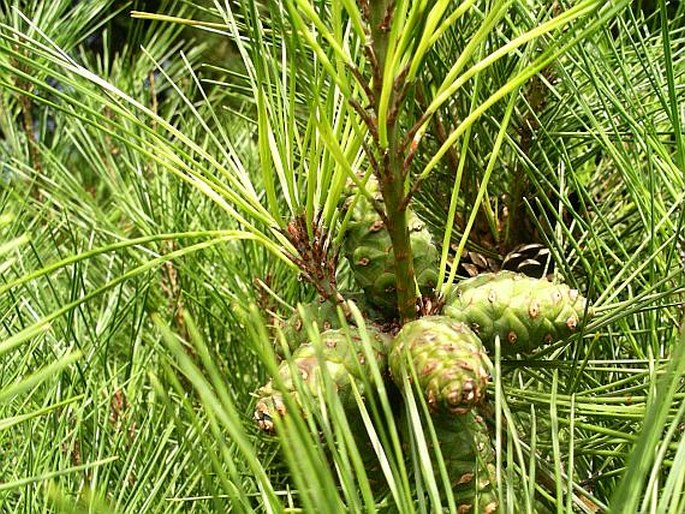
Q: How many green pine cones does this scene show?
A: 6